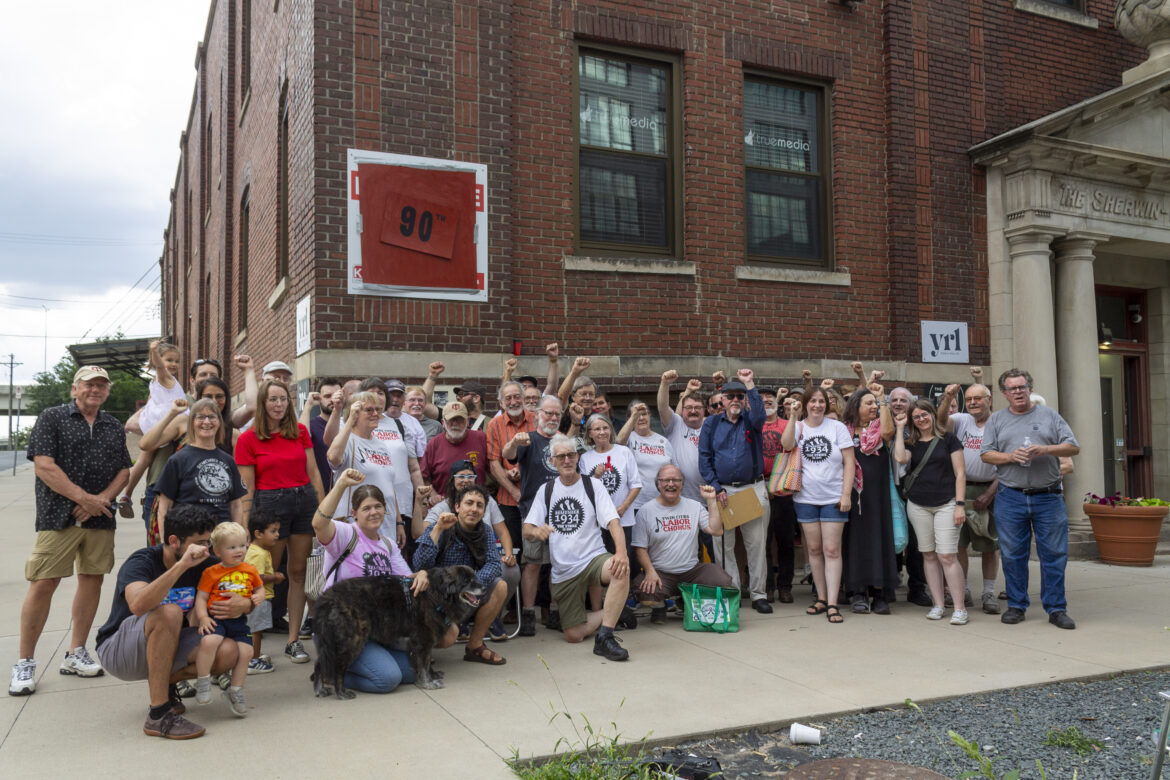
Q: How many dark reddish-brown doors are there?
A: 1